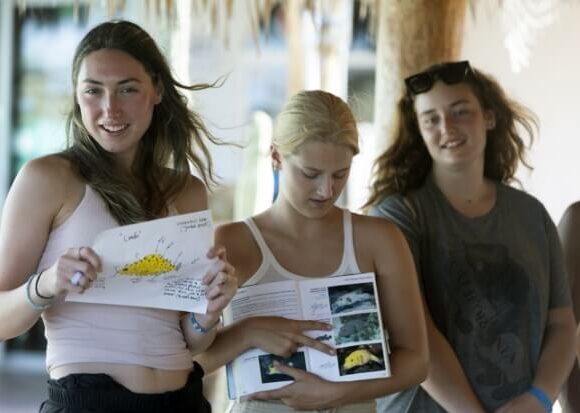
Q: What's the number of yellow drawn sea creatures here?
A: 1